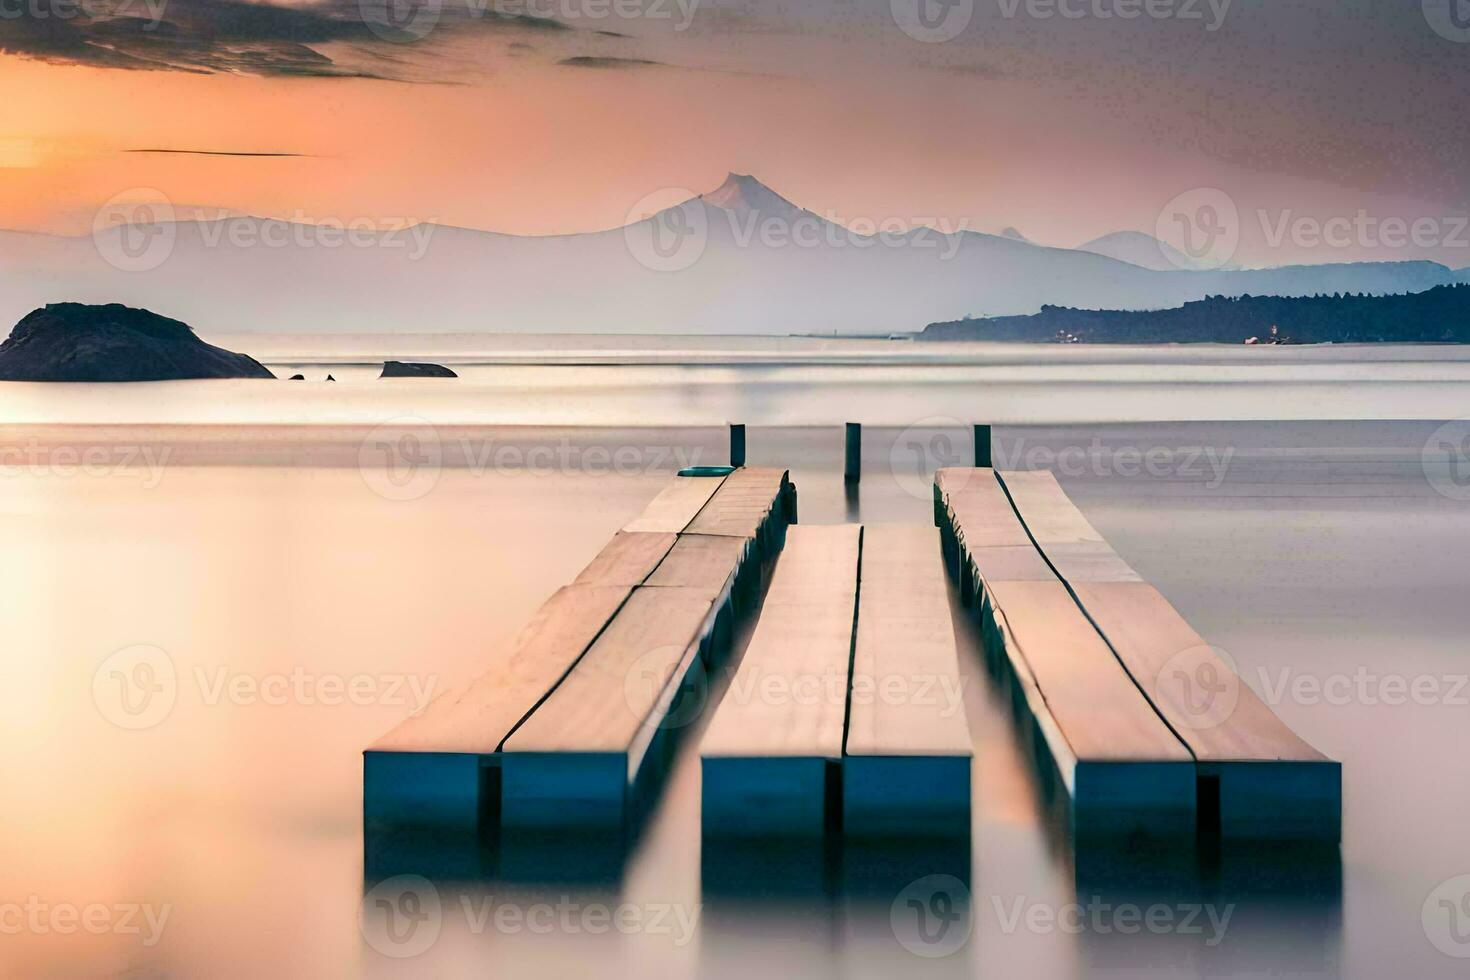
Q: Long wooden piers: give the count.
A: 3